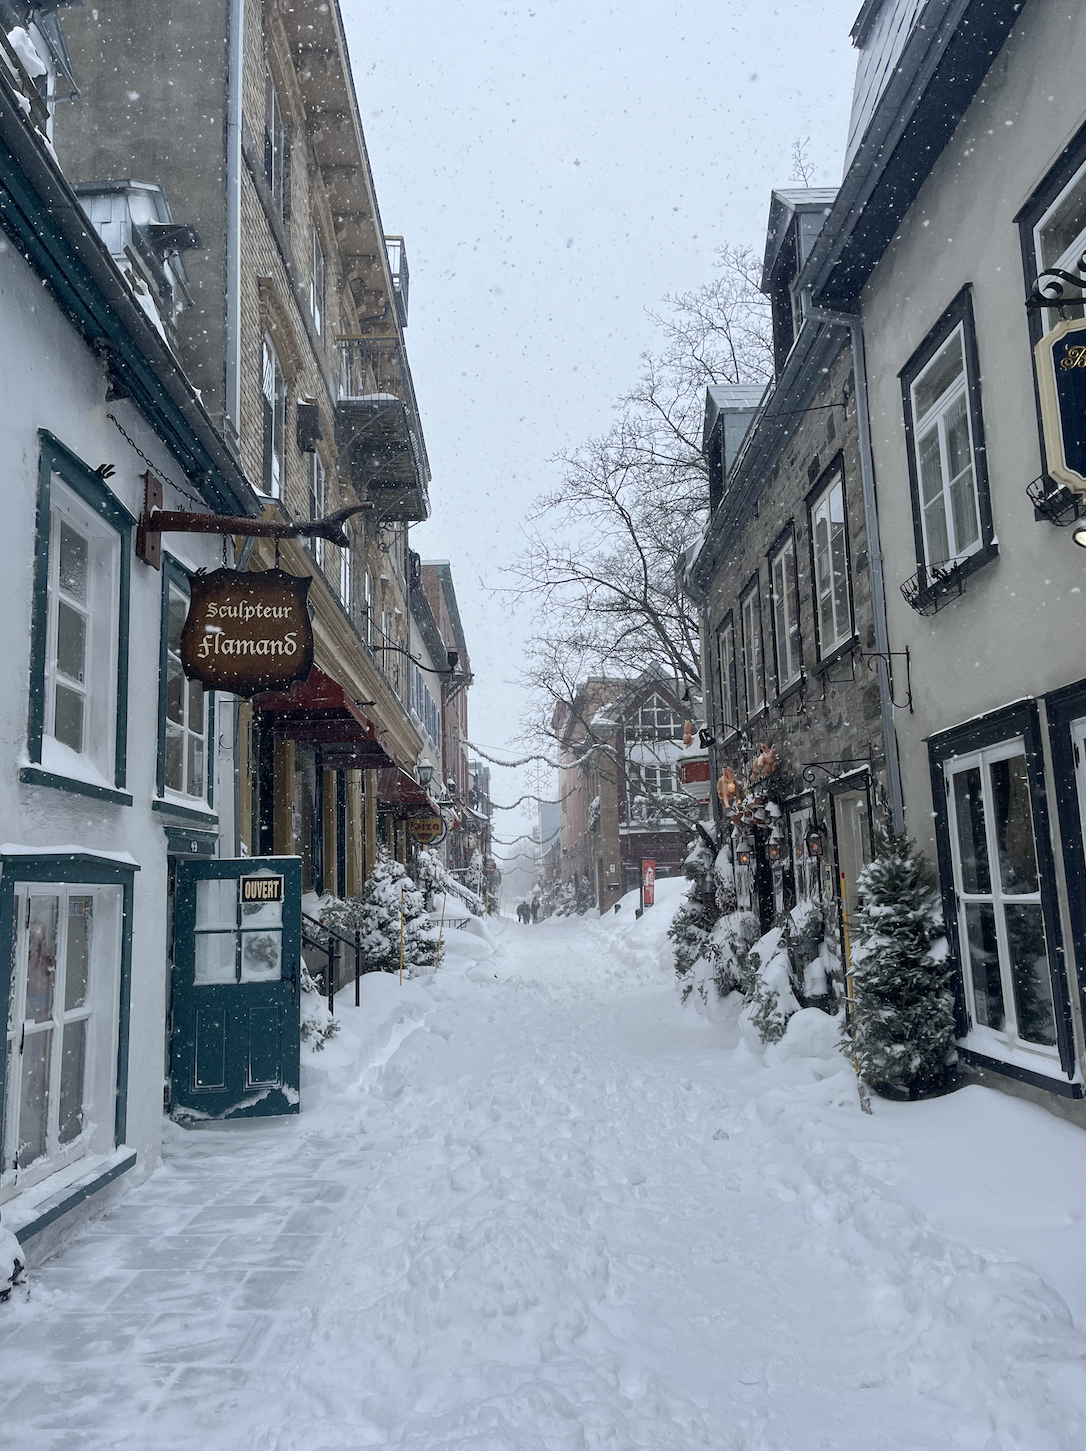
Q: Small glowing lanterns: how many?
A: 3